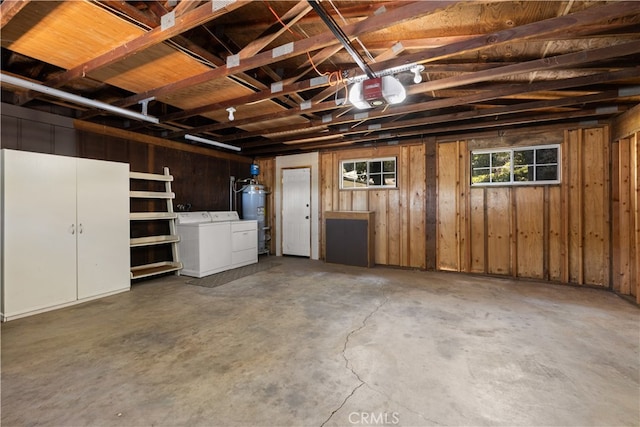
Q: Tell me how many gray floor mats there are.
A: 1